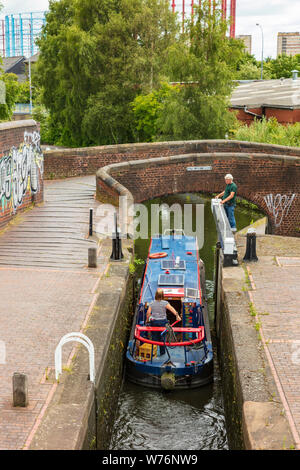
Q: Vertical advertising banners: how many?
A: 0